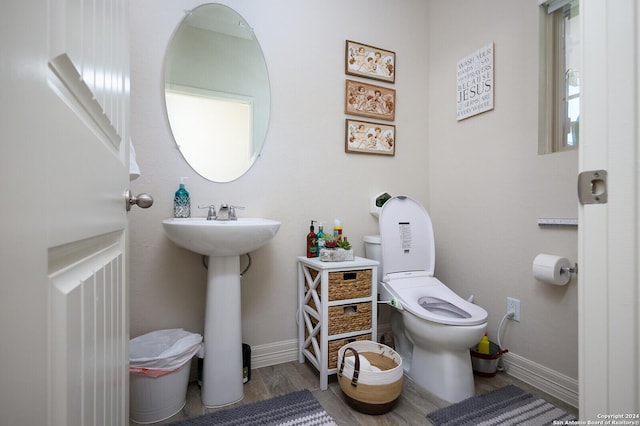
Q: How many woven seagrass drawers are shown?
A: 3